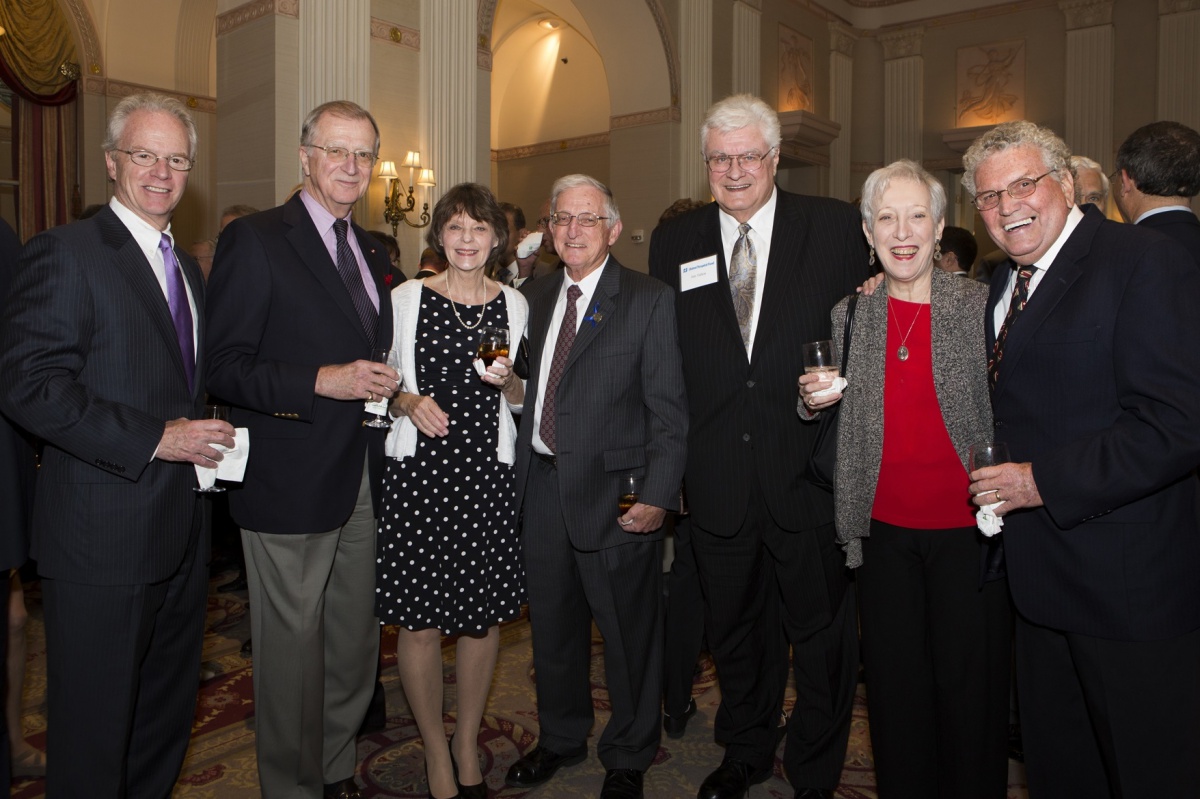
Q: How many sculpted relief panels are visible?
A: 2